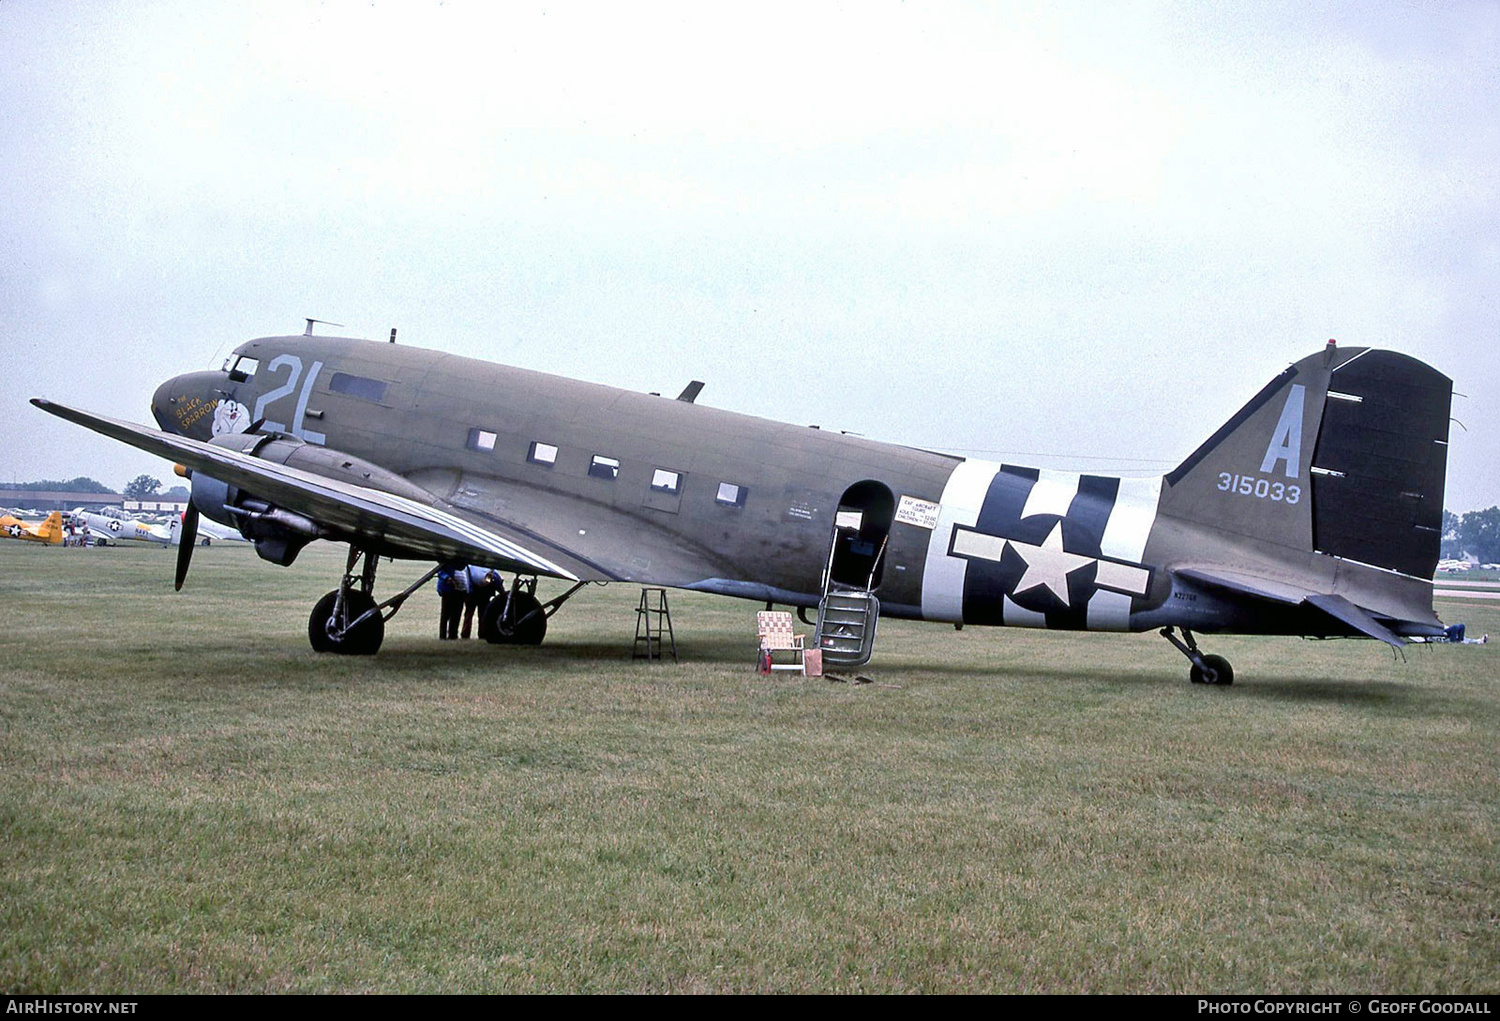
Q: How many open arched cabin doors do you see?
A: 1